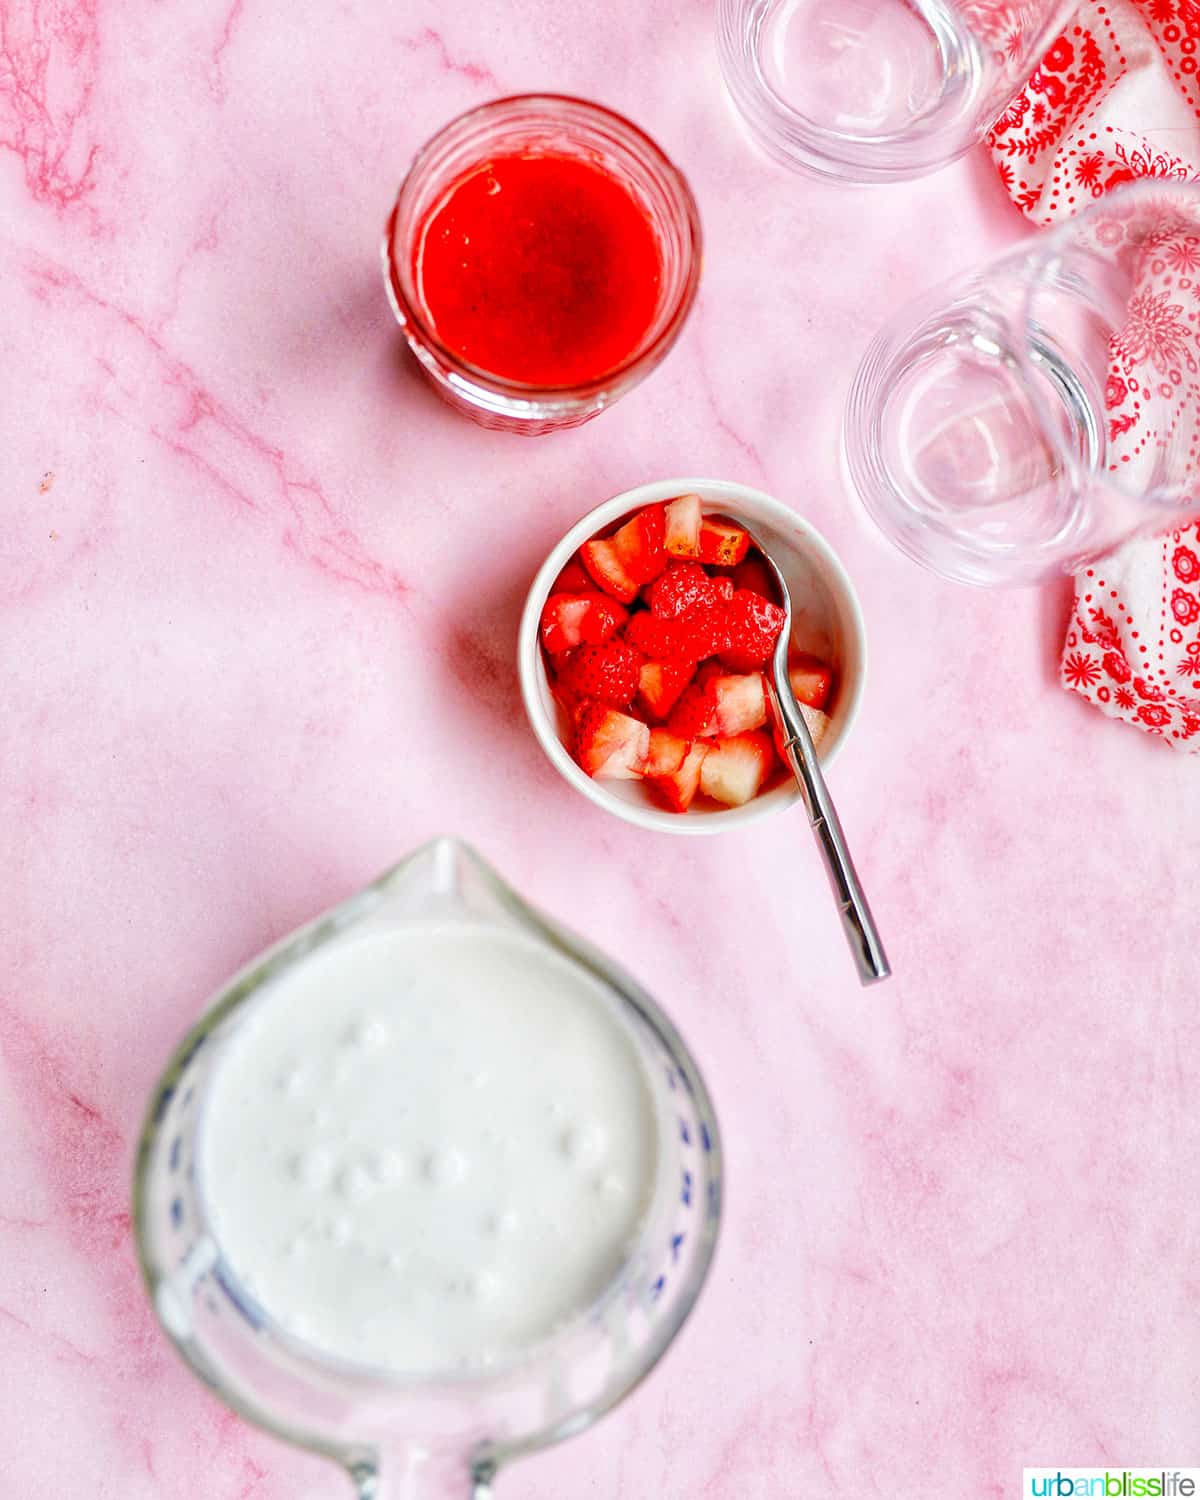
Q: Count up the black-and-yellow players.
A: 0